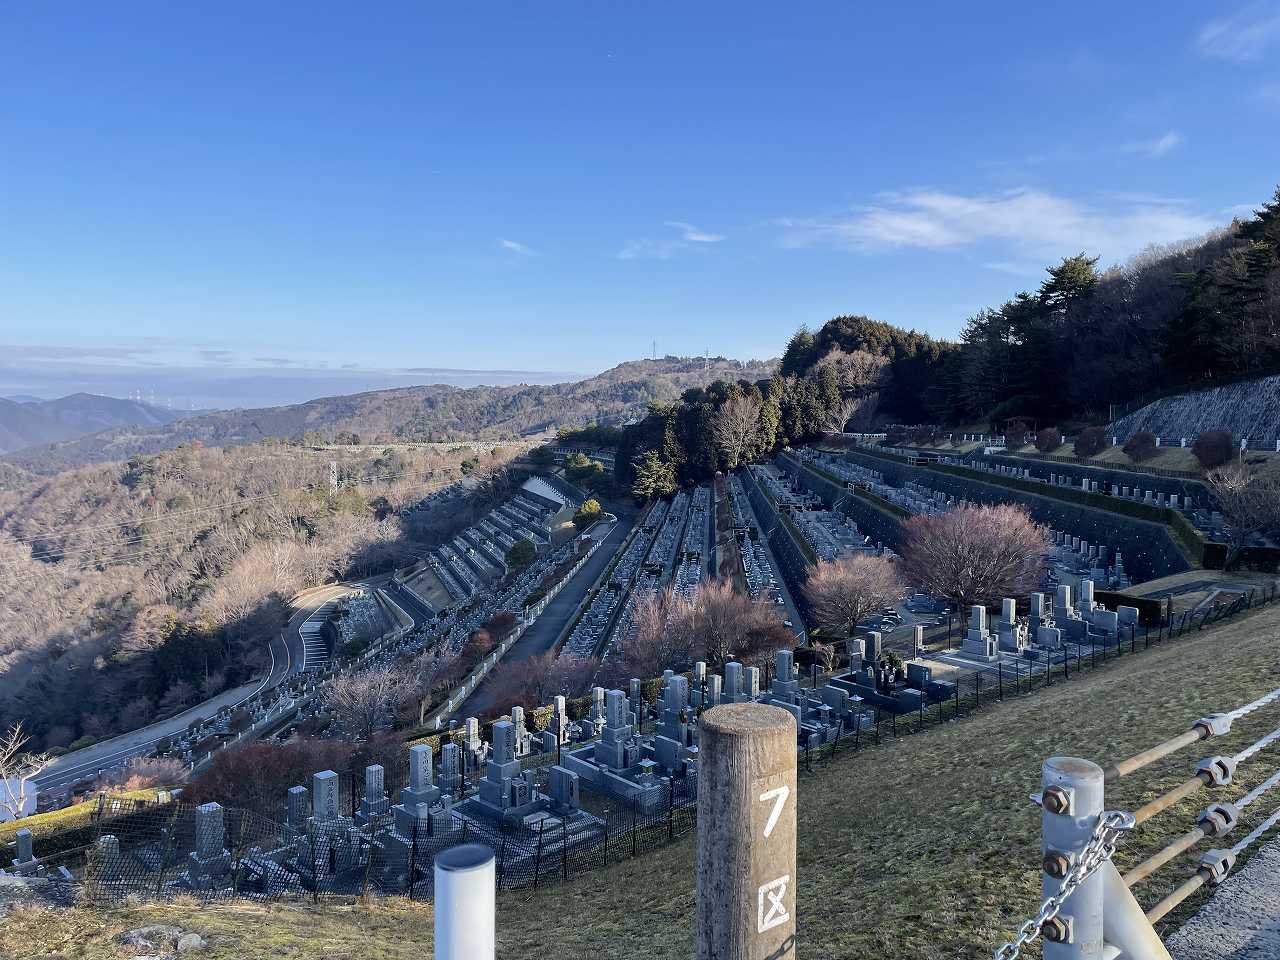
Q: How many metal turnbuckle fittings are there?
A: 4